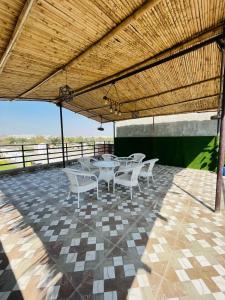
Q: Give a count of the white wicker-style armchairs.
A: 6